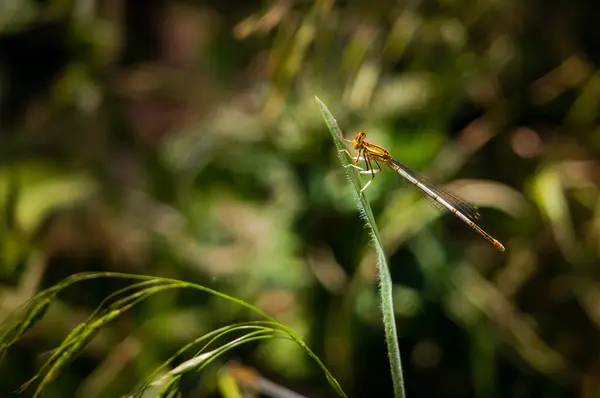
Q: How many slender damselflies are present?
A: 1